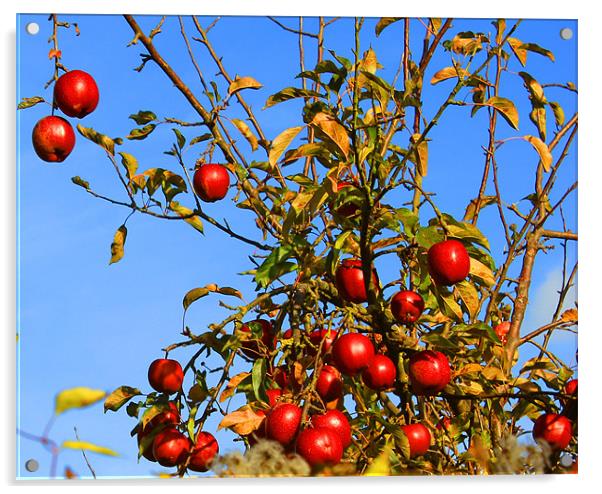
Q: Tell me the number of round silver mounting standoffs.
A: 4